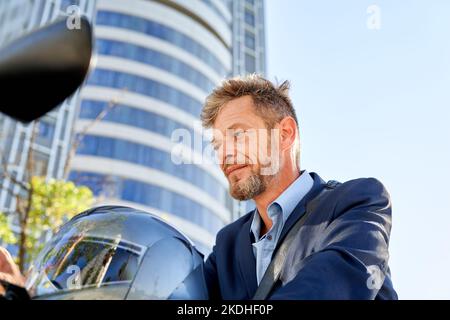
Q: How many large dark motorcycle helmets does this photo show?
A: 1